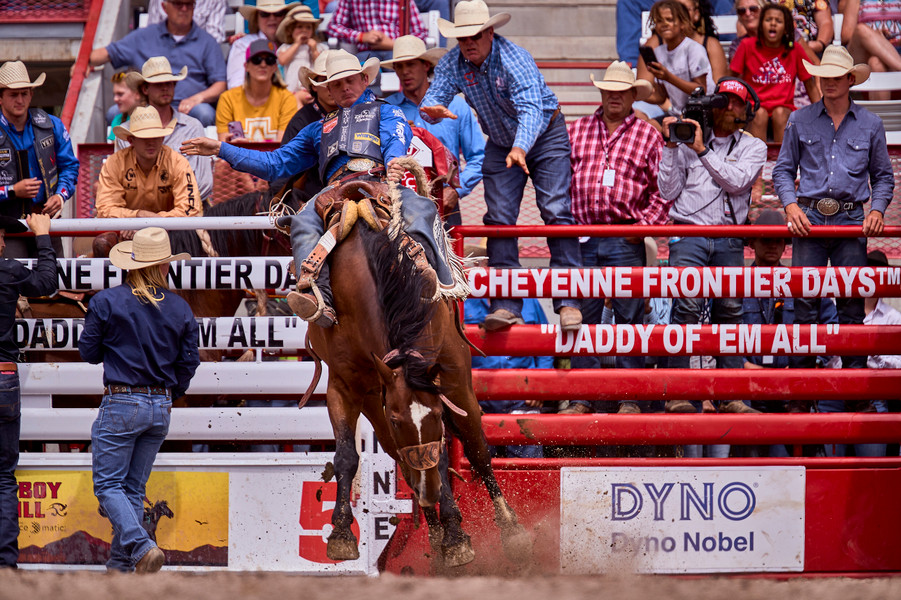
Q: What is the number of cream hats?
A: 12